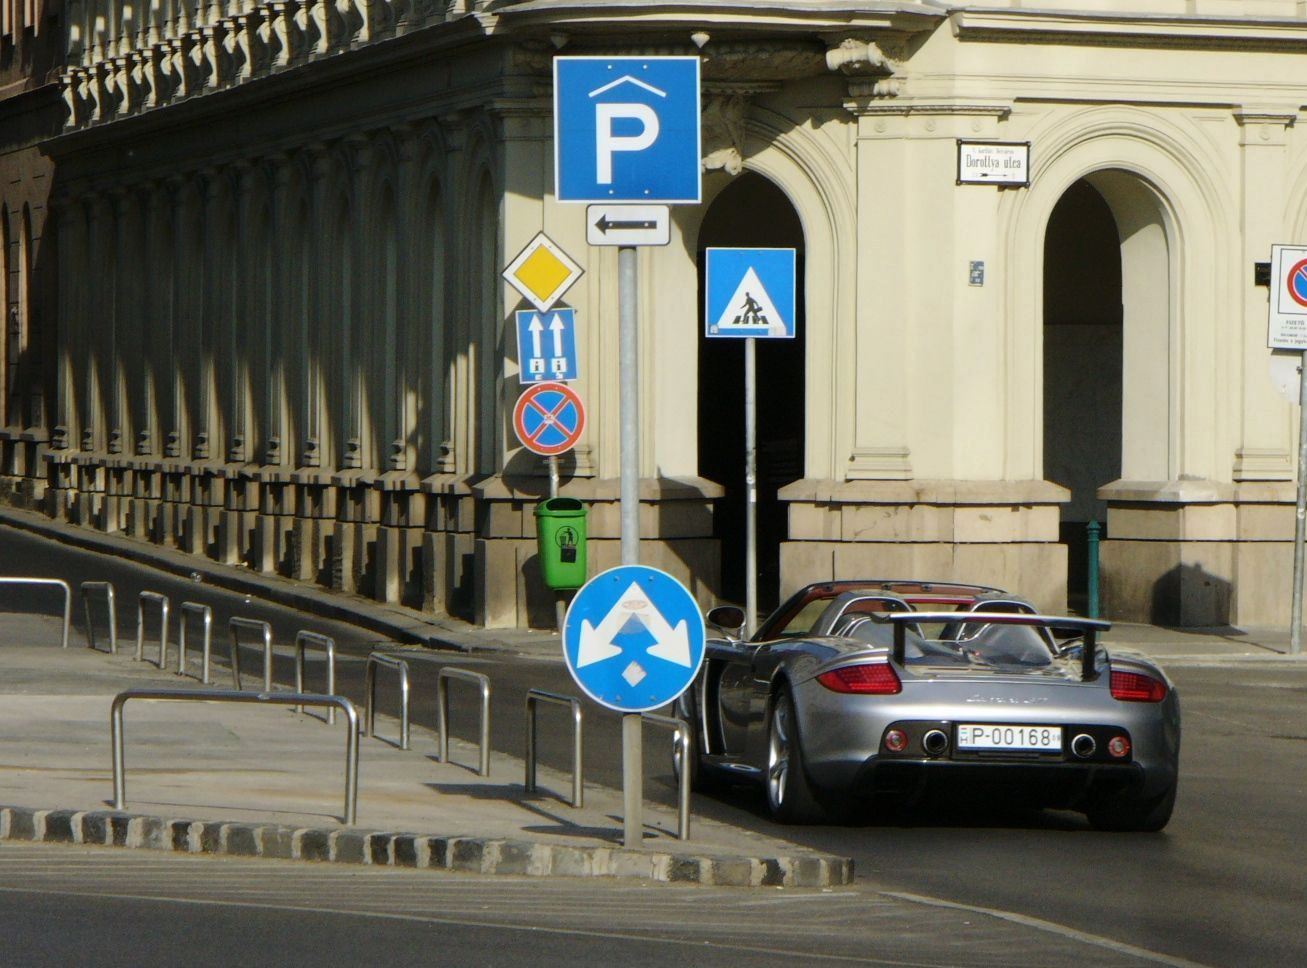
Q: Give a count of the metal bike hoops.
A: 11